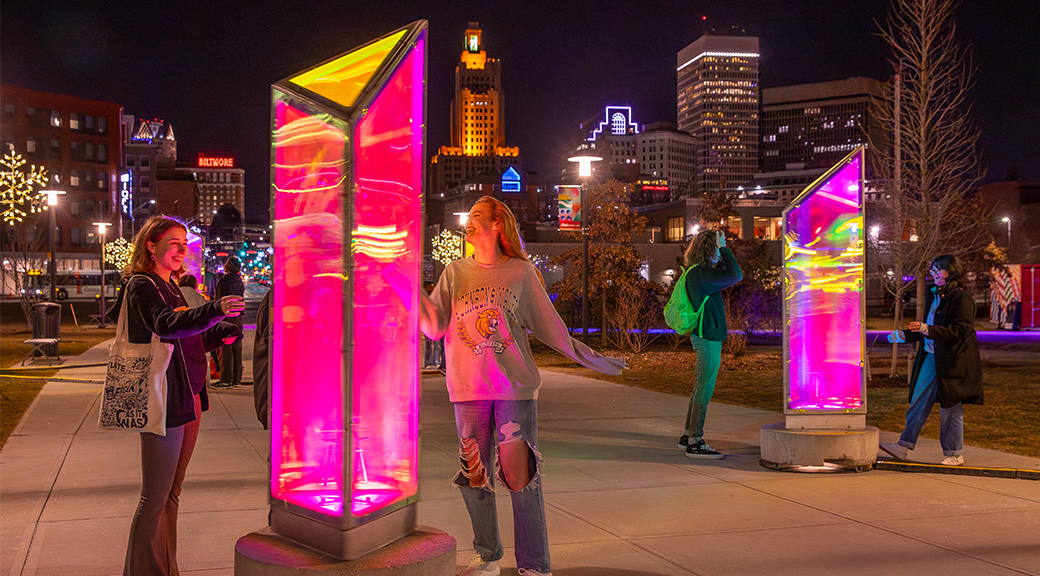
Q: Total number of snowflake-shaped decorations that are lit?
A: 3